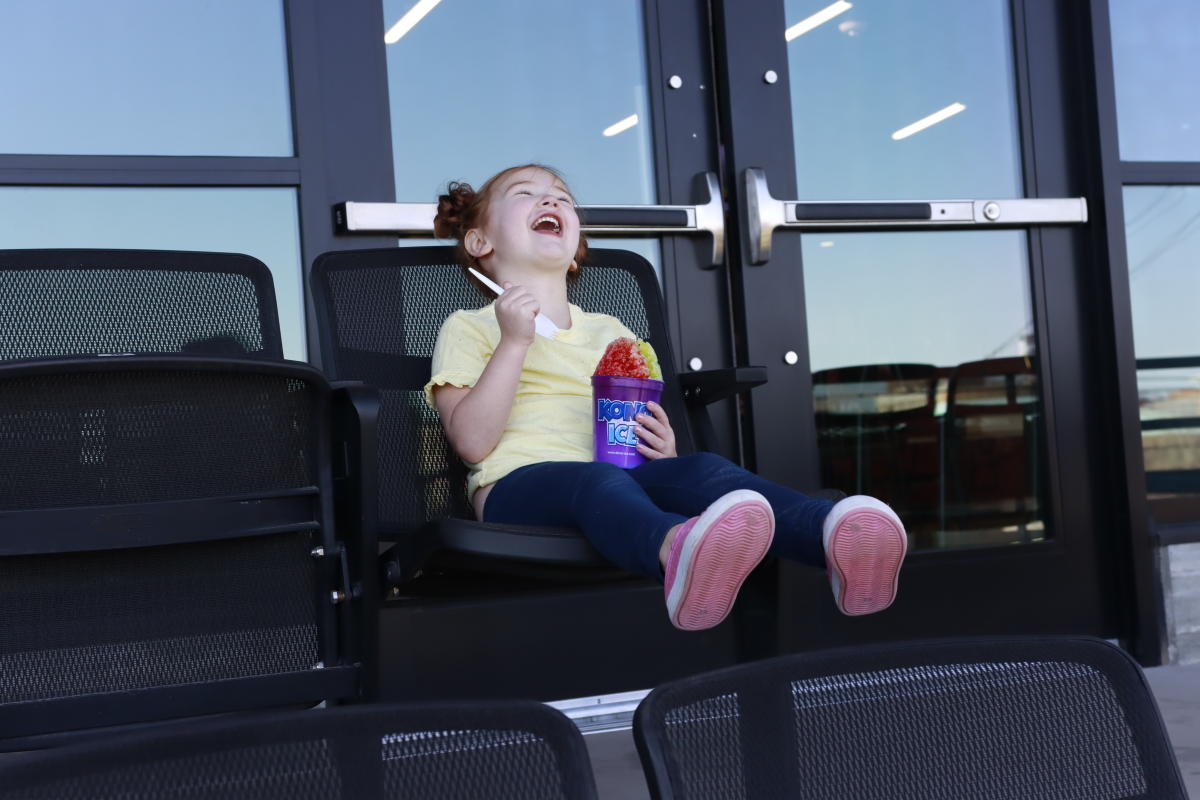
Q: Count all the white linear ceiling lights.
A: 4